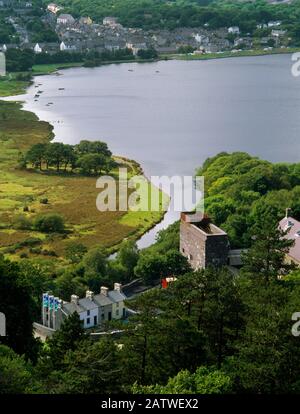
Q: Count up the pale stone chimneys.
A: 4